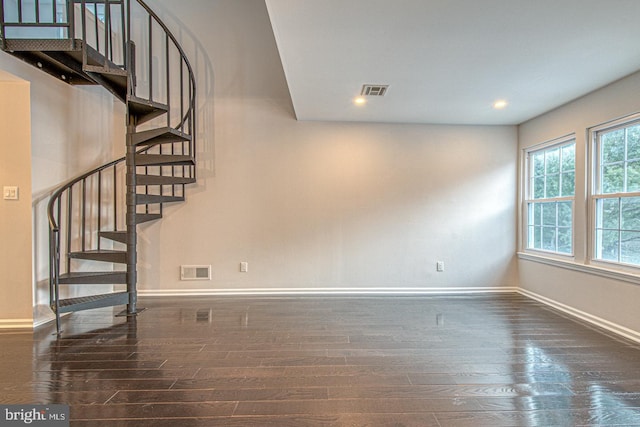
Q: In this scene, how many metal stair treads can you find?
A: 11